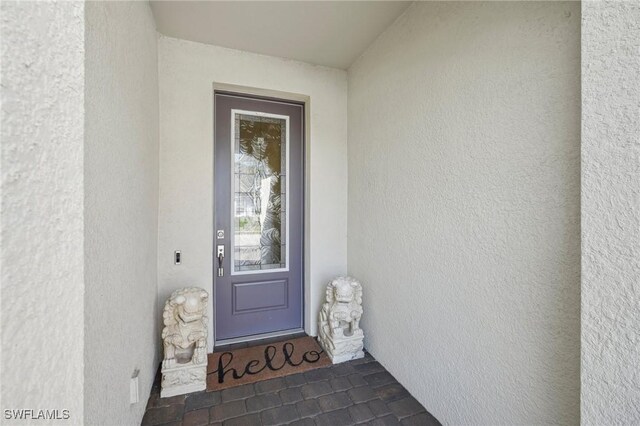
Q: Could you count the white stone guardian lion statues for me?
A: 2